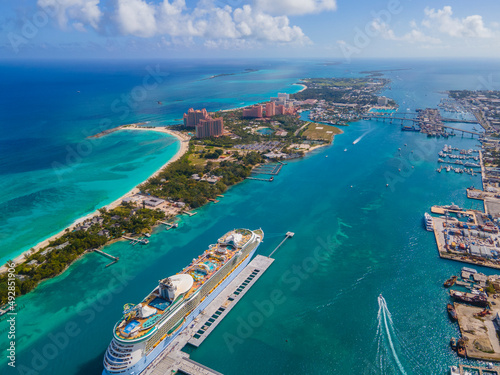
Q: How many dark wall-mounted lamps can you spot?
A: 0